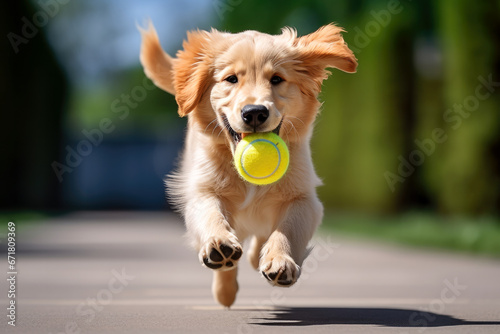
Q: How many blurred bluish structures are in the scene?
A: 1